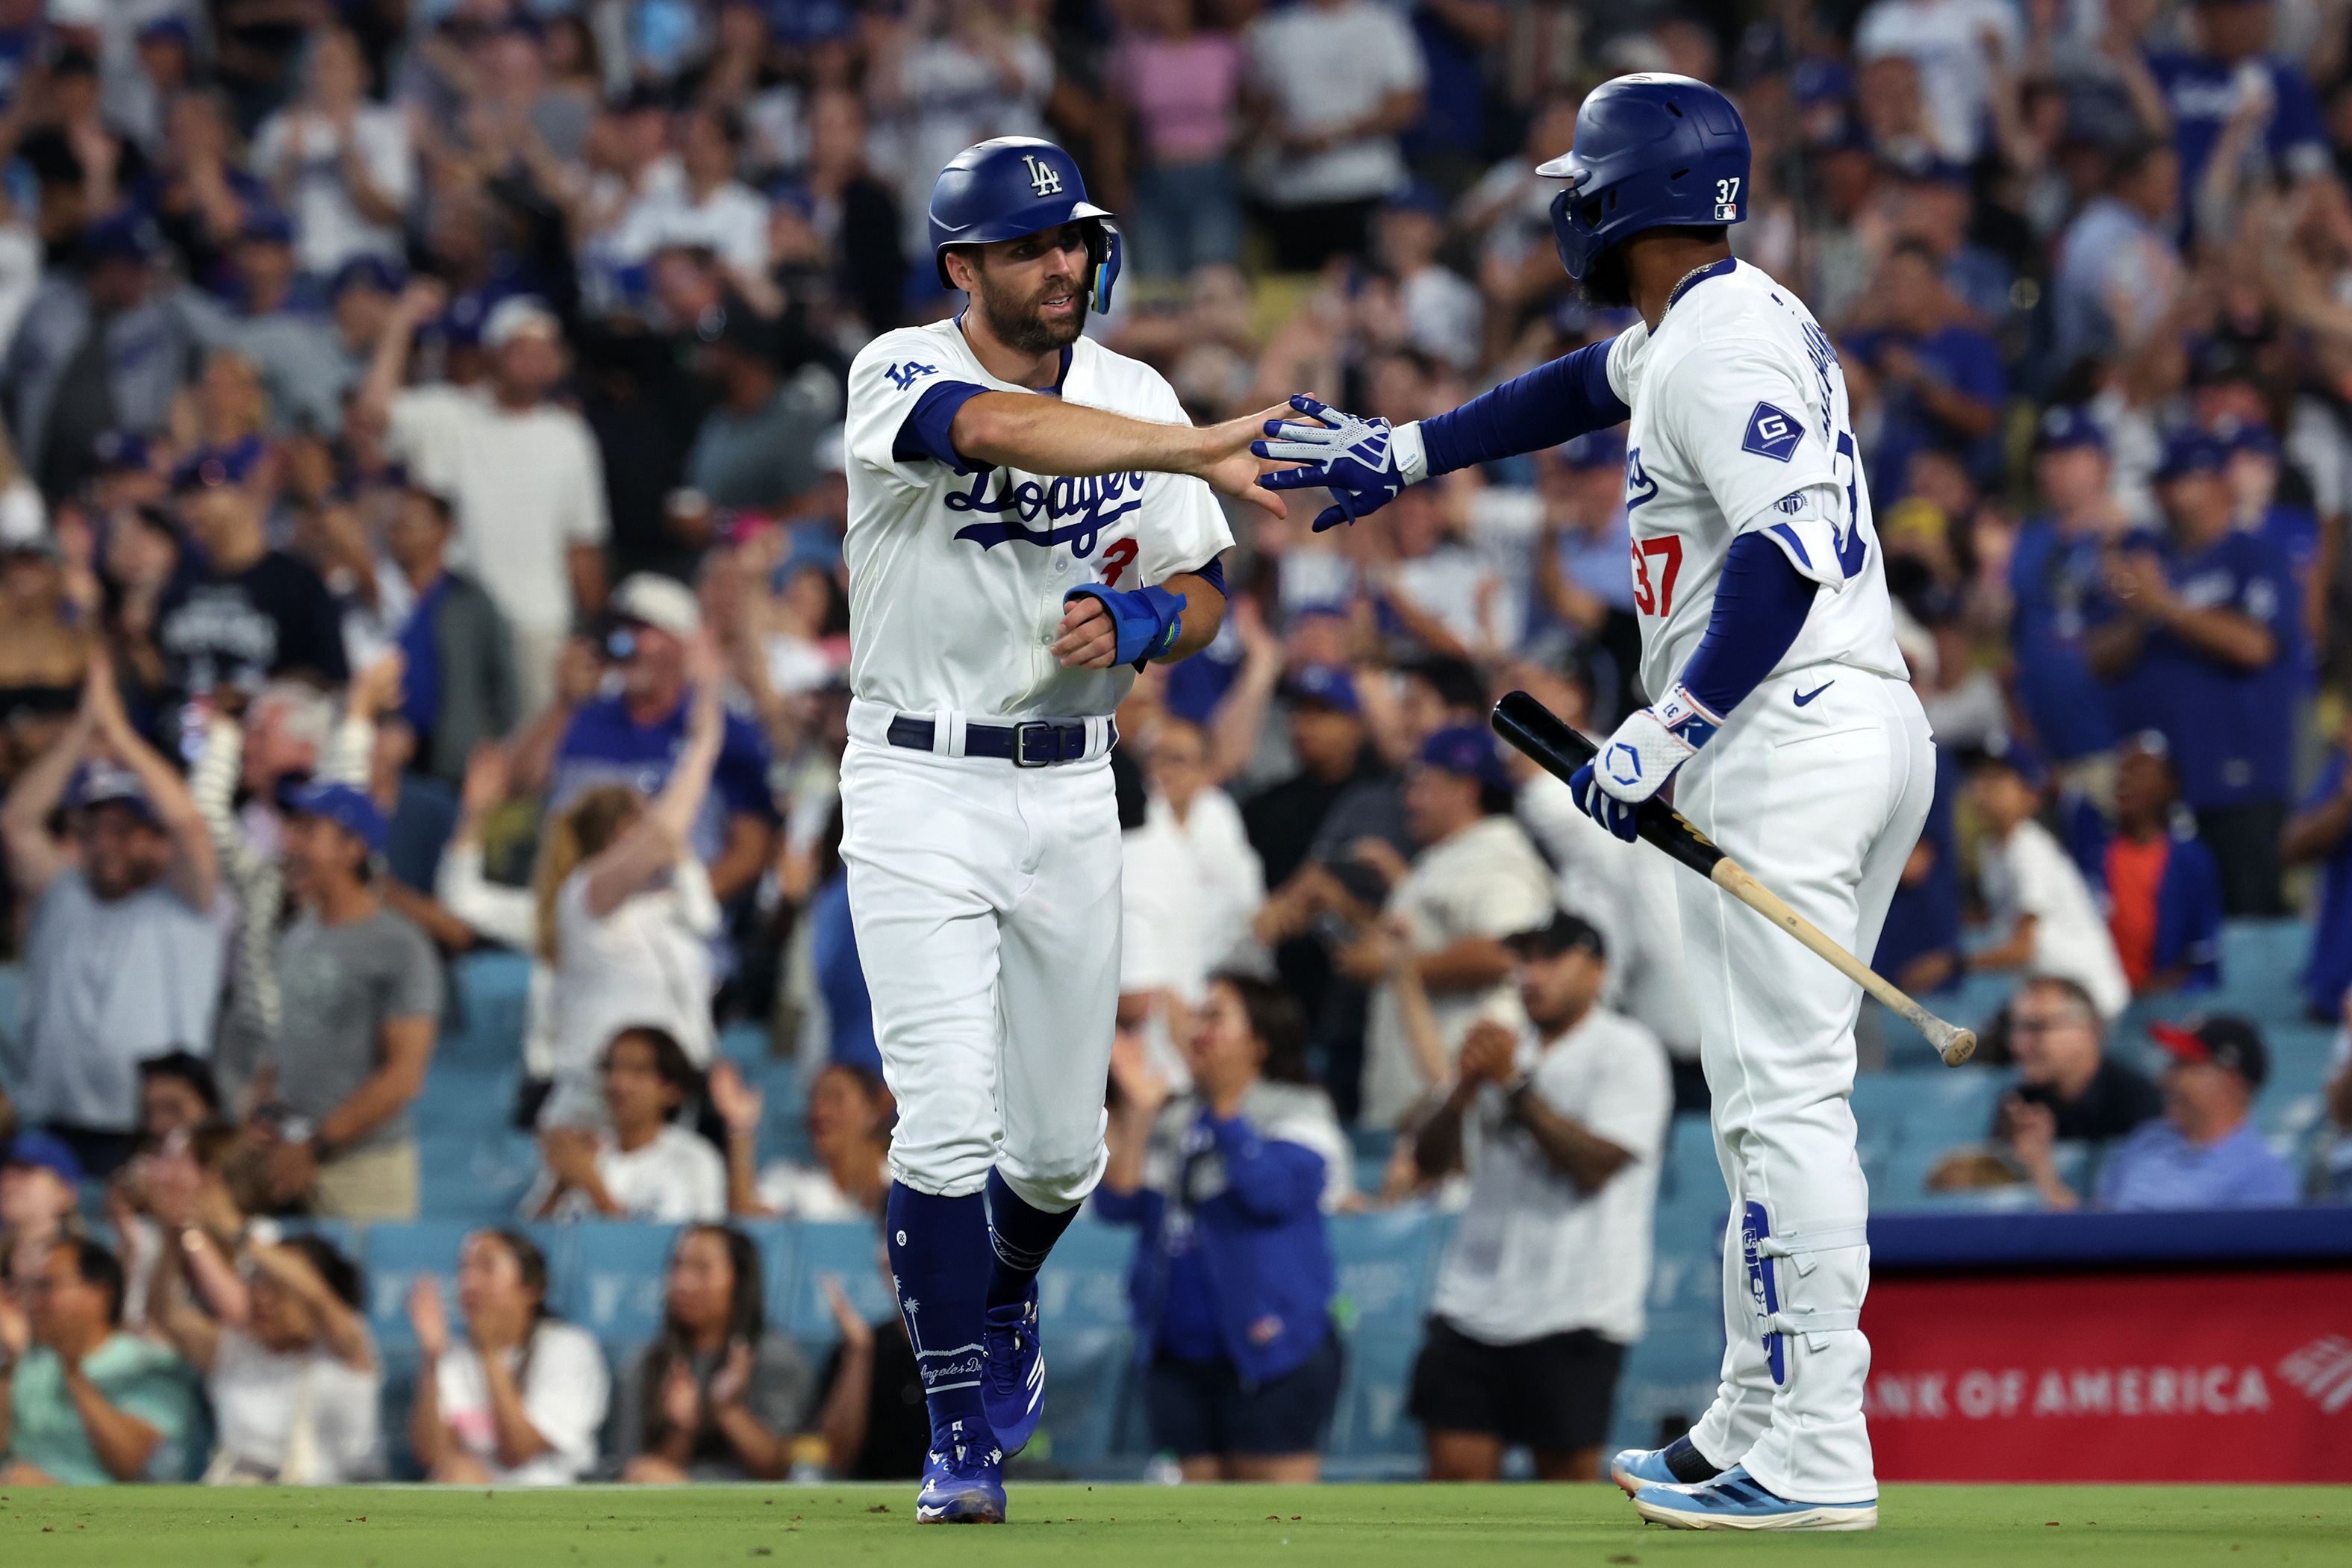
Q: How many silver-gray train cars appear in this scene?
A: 0